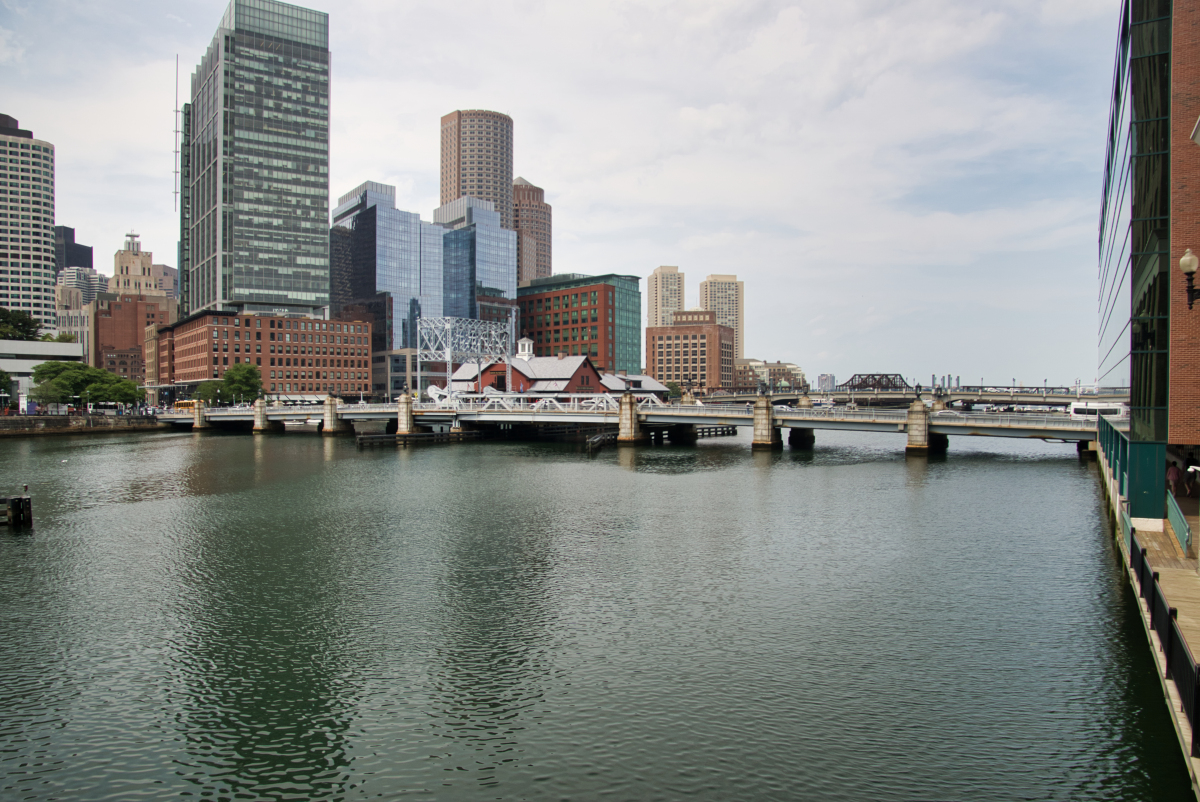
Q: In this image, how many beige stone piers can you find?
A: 7